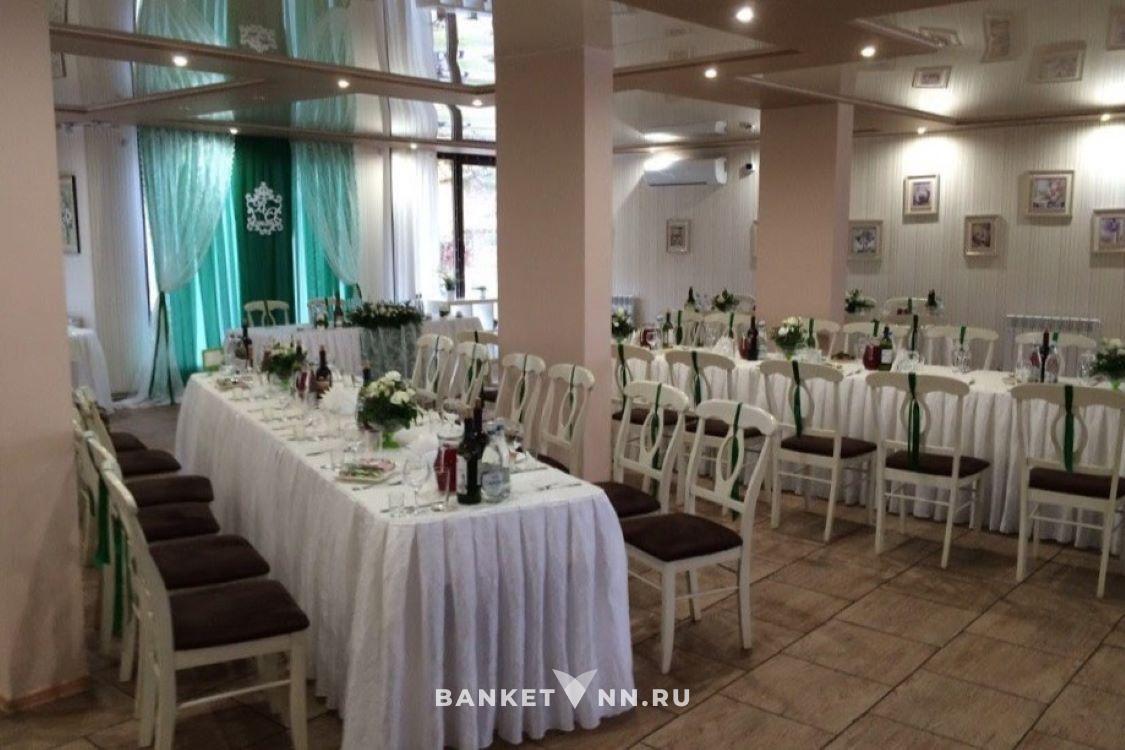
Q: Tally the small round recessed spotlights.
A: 10